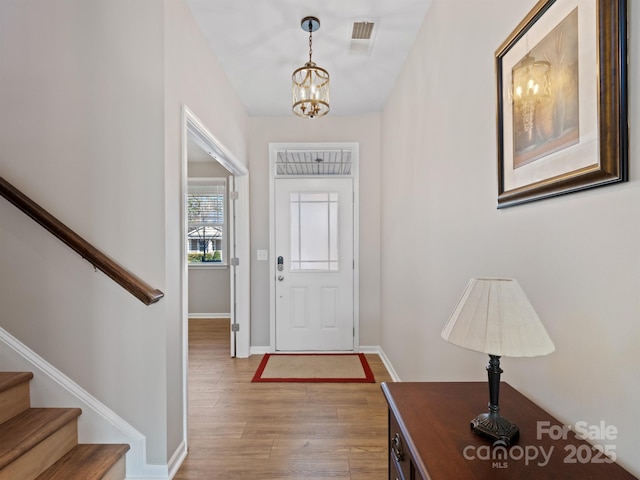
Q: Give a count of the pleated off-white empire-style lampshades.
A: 1